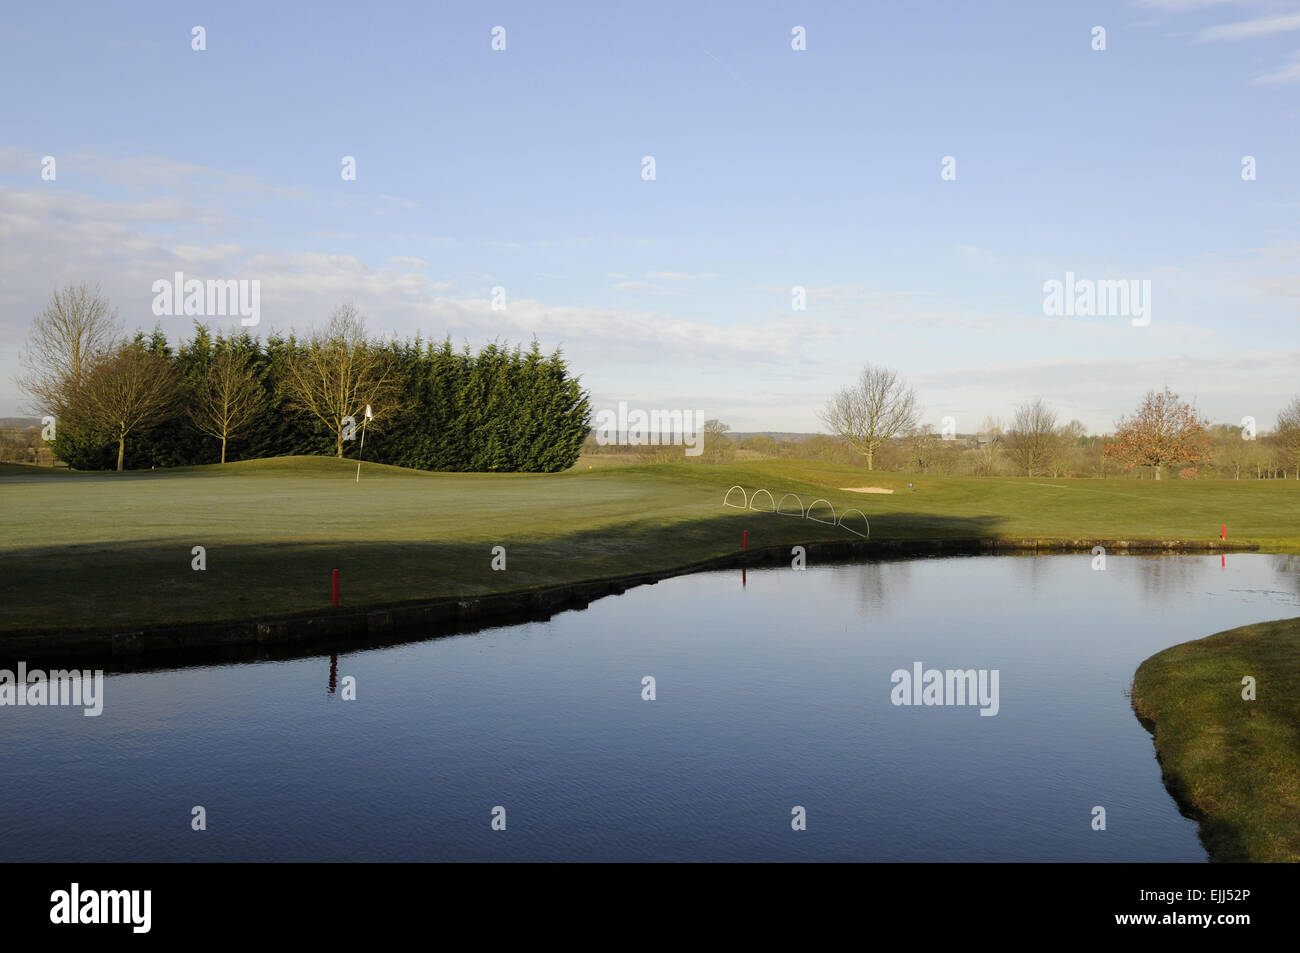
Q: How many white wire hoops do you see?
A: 5